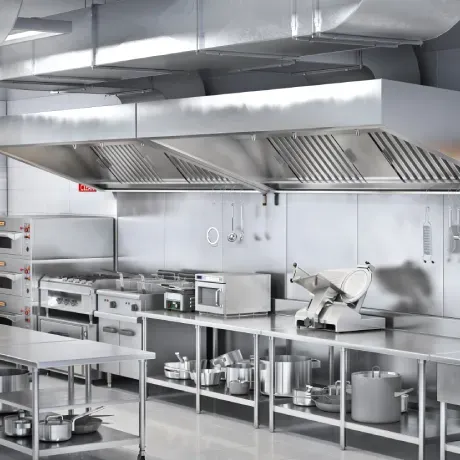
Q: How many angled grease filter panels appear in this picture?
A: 4